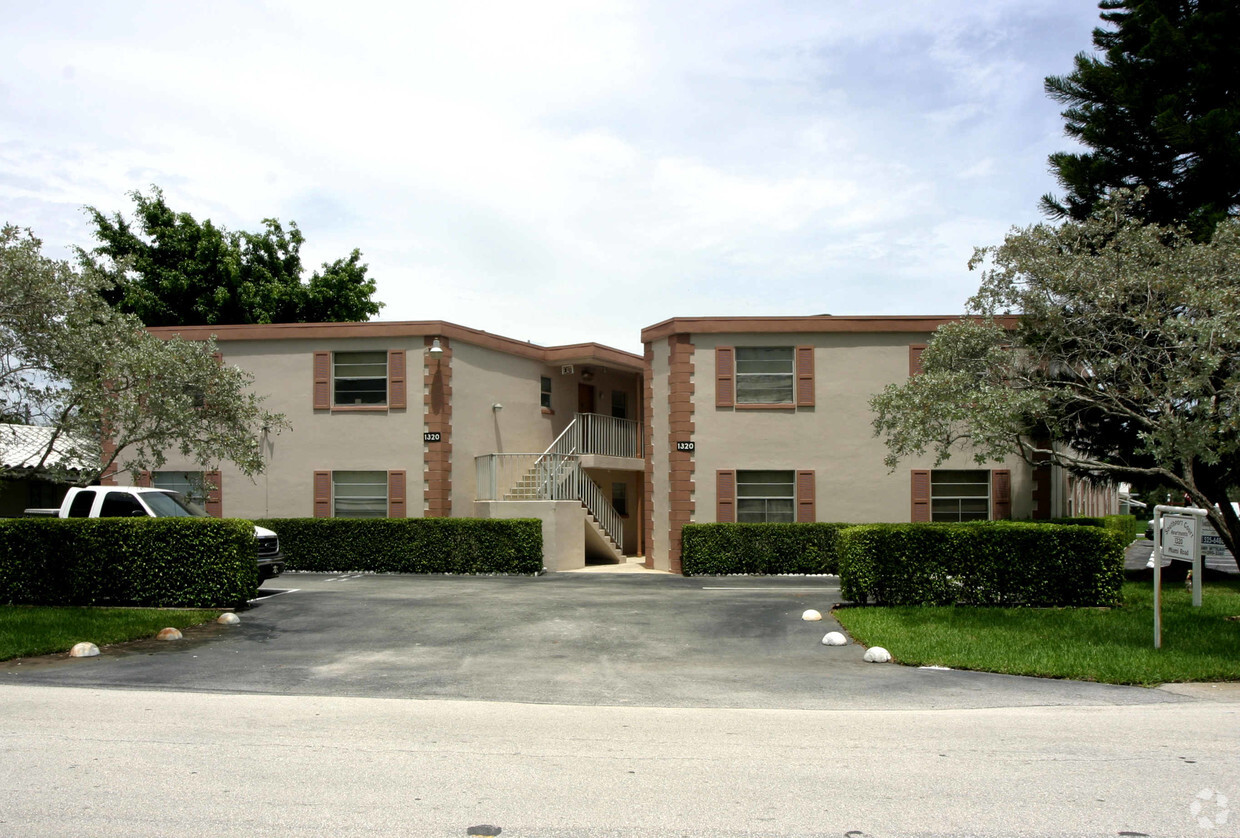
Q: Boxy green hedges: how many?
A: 4